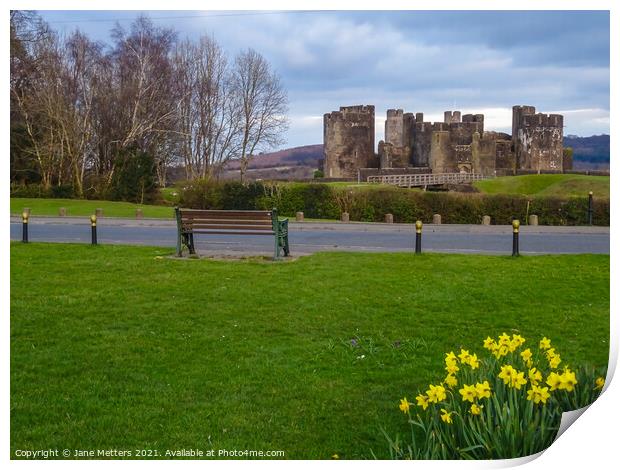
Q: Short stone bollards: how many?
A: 10